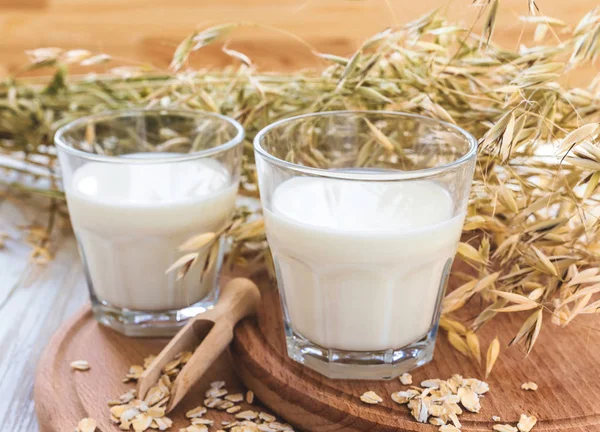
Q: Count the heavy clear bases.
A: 2